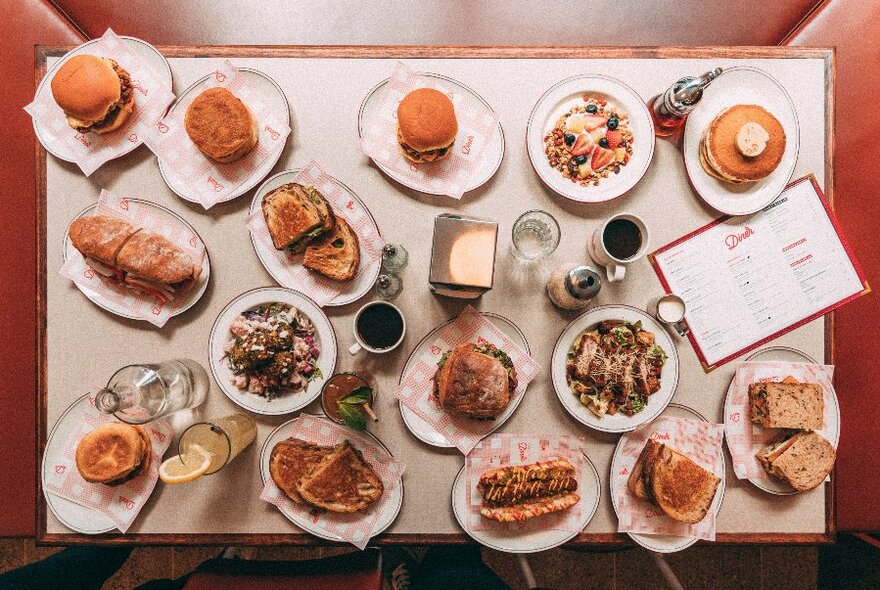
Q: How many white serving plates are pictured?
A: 15